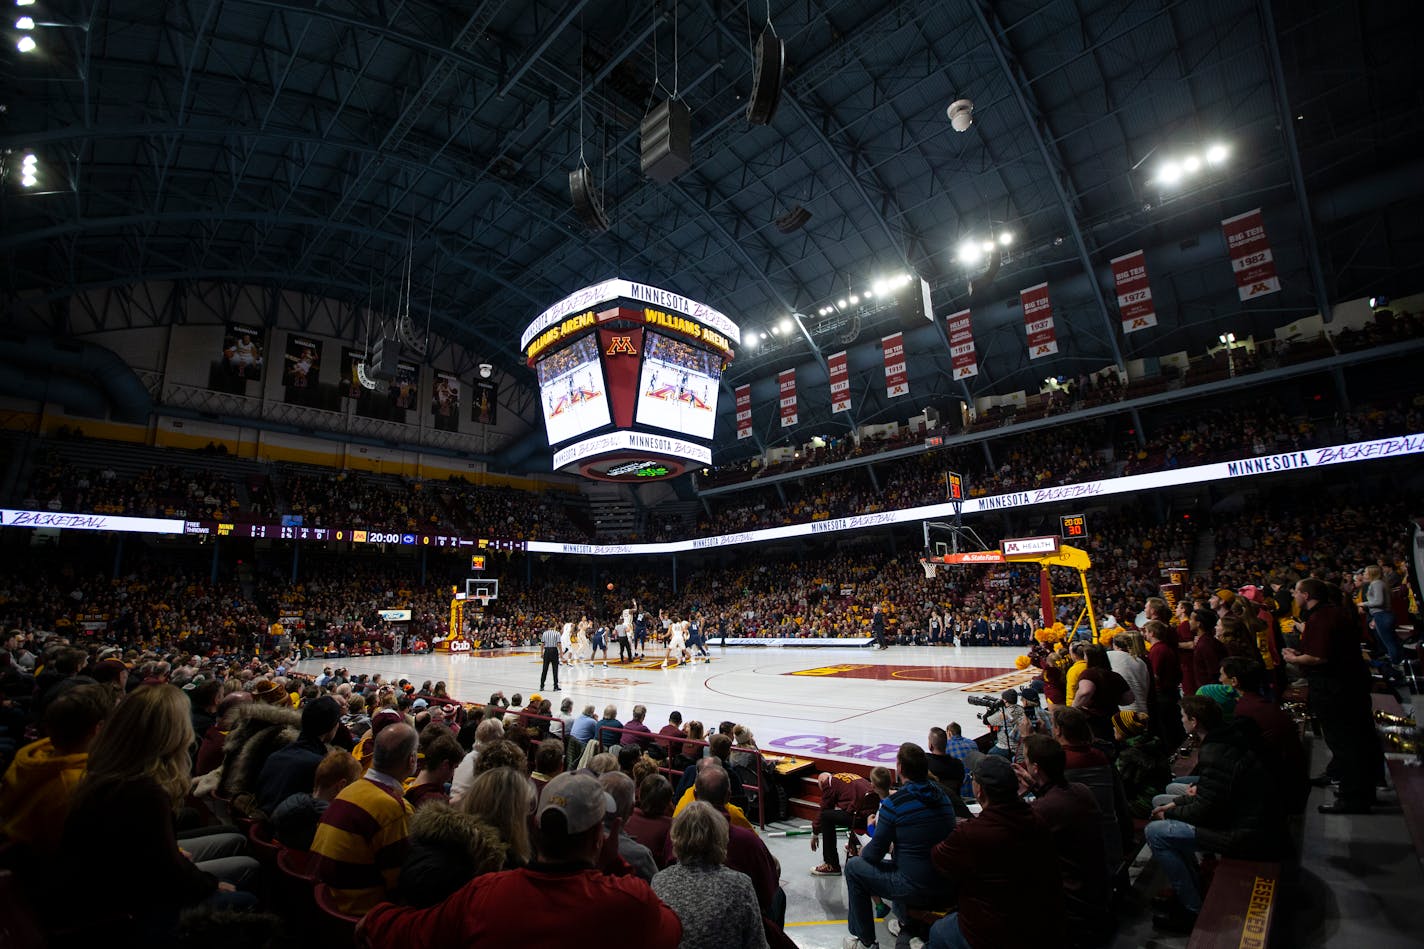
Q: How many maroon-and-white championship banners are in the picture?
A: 8